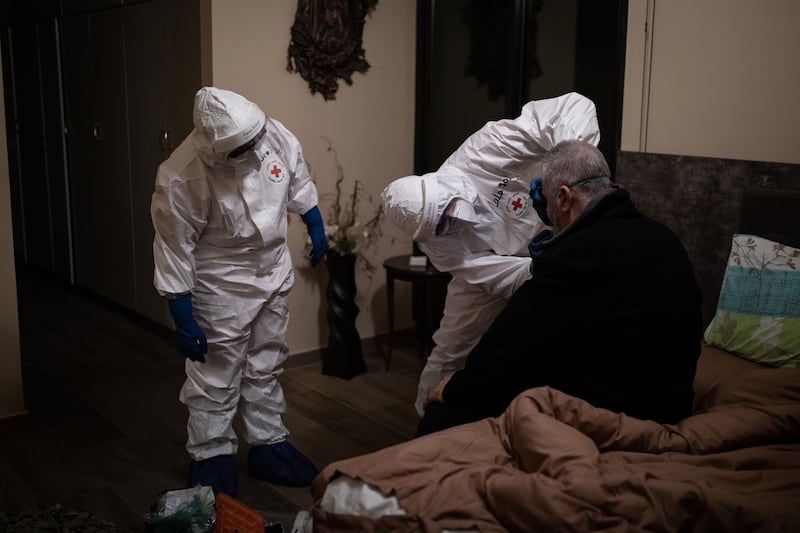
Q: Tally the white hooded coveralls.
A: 2